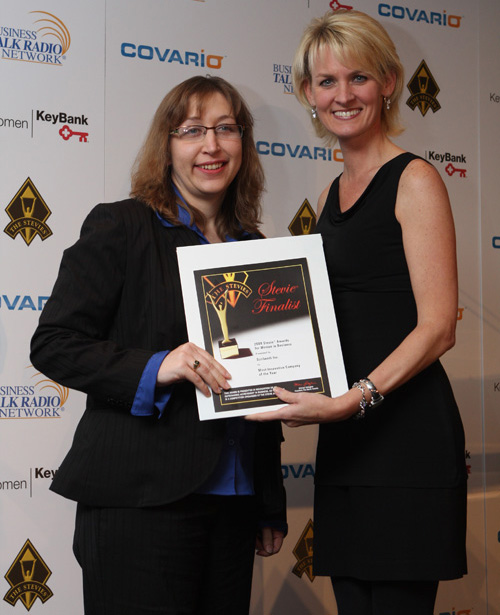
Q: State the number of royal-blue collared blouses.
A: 1